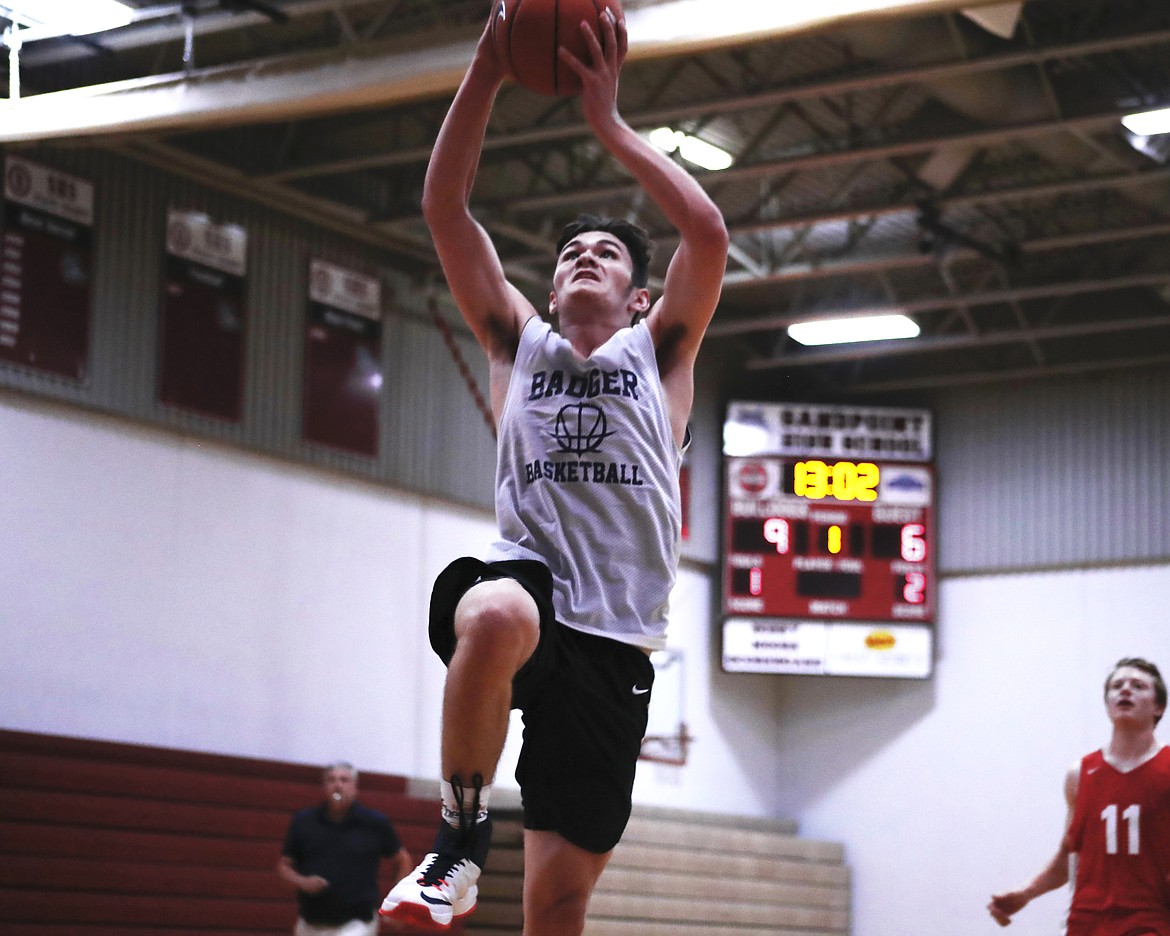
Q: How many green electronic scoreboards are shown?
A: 0